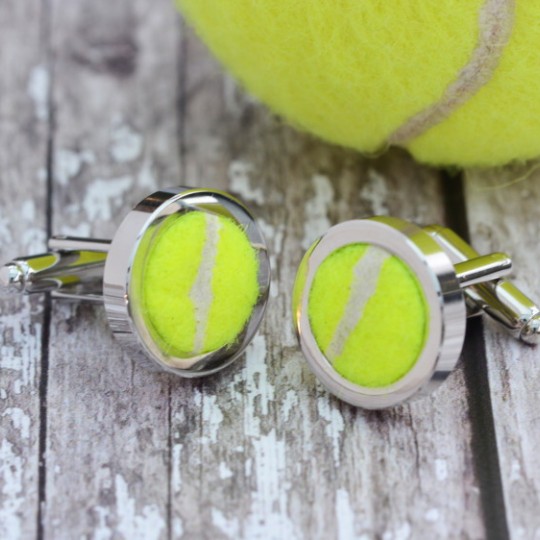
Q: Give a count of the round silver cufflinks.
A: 2